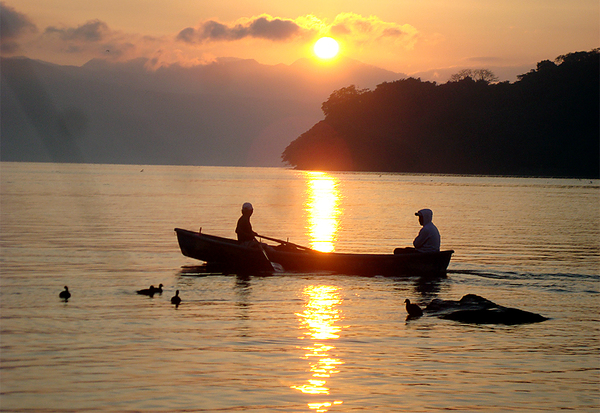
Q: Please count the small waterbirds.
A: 5